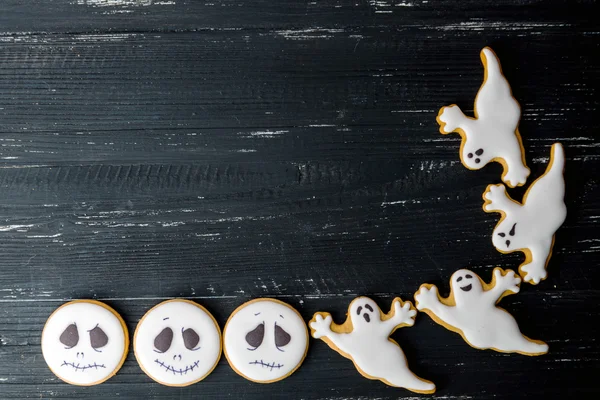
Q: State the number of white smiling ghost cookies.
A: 1